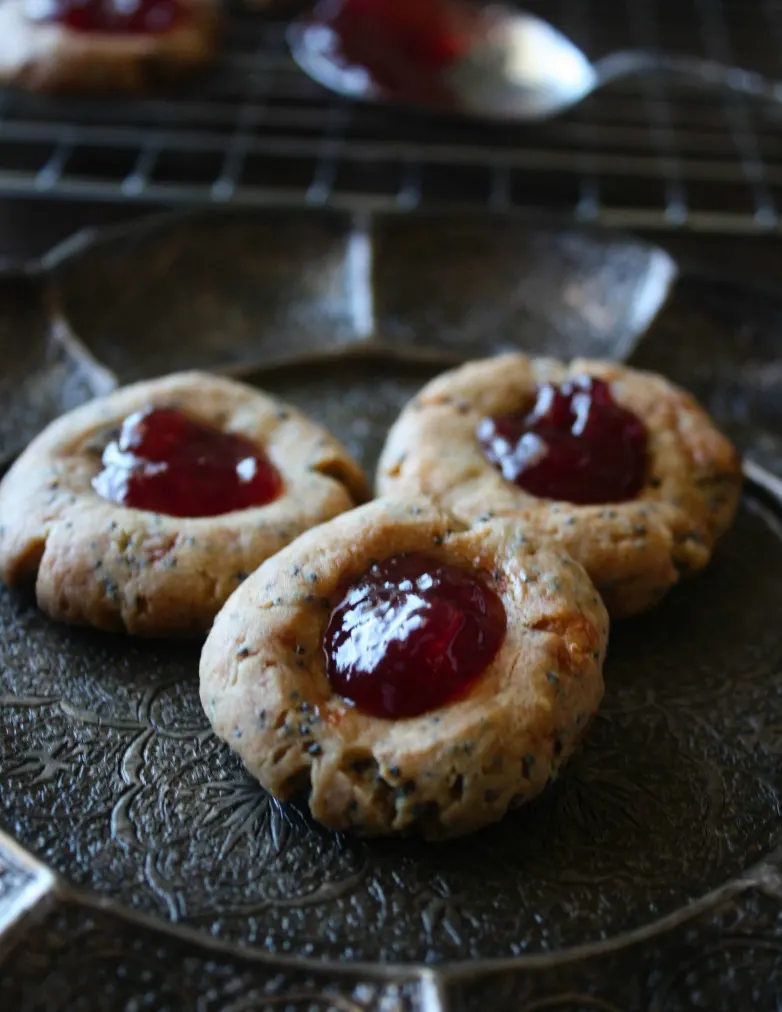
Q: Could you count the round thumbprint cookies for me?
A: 4